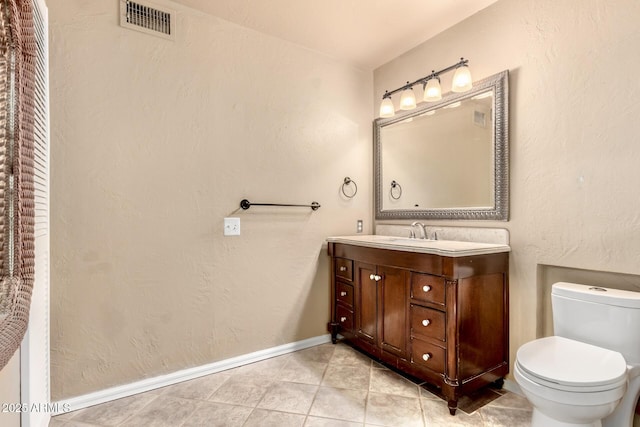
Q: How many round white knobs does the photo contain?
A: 8